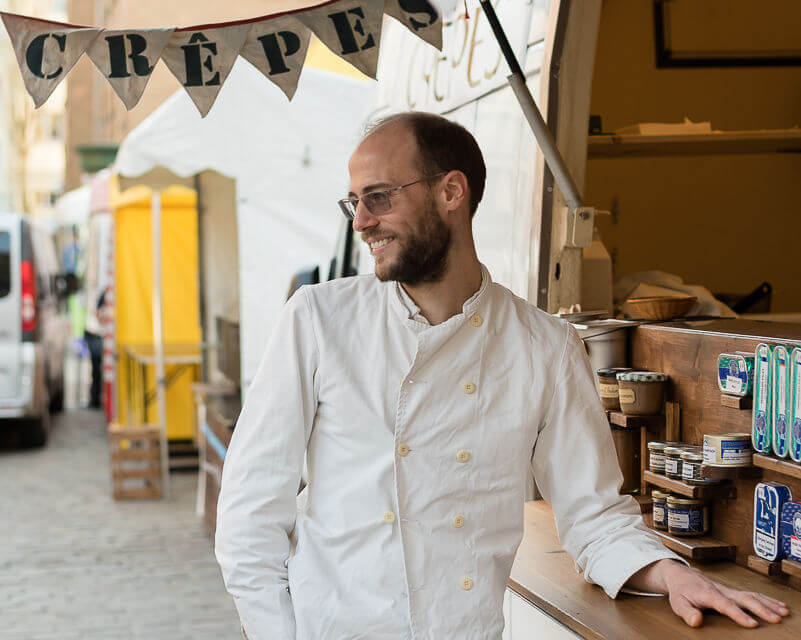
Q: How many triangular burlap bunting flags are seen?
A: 6